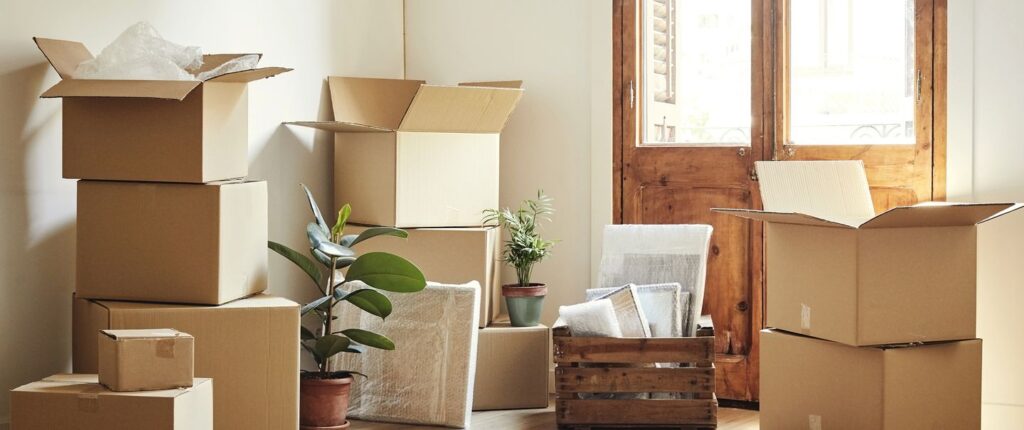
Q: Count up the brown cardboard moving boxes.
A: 10